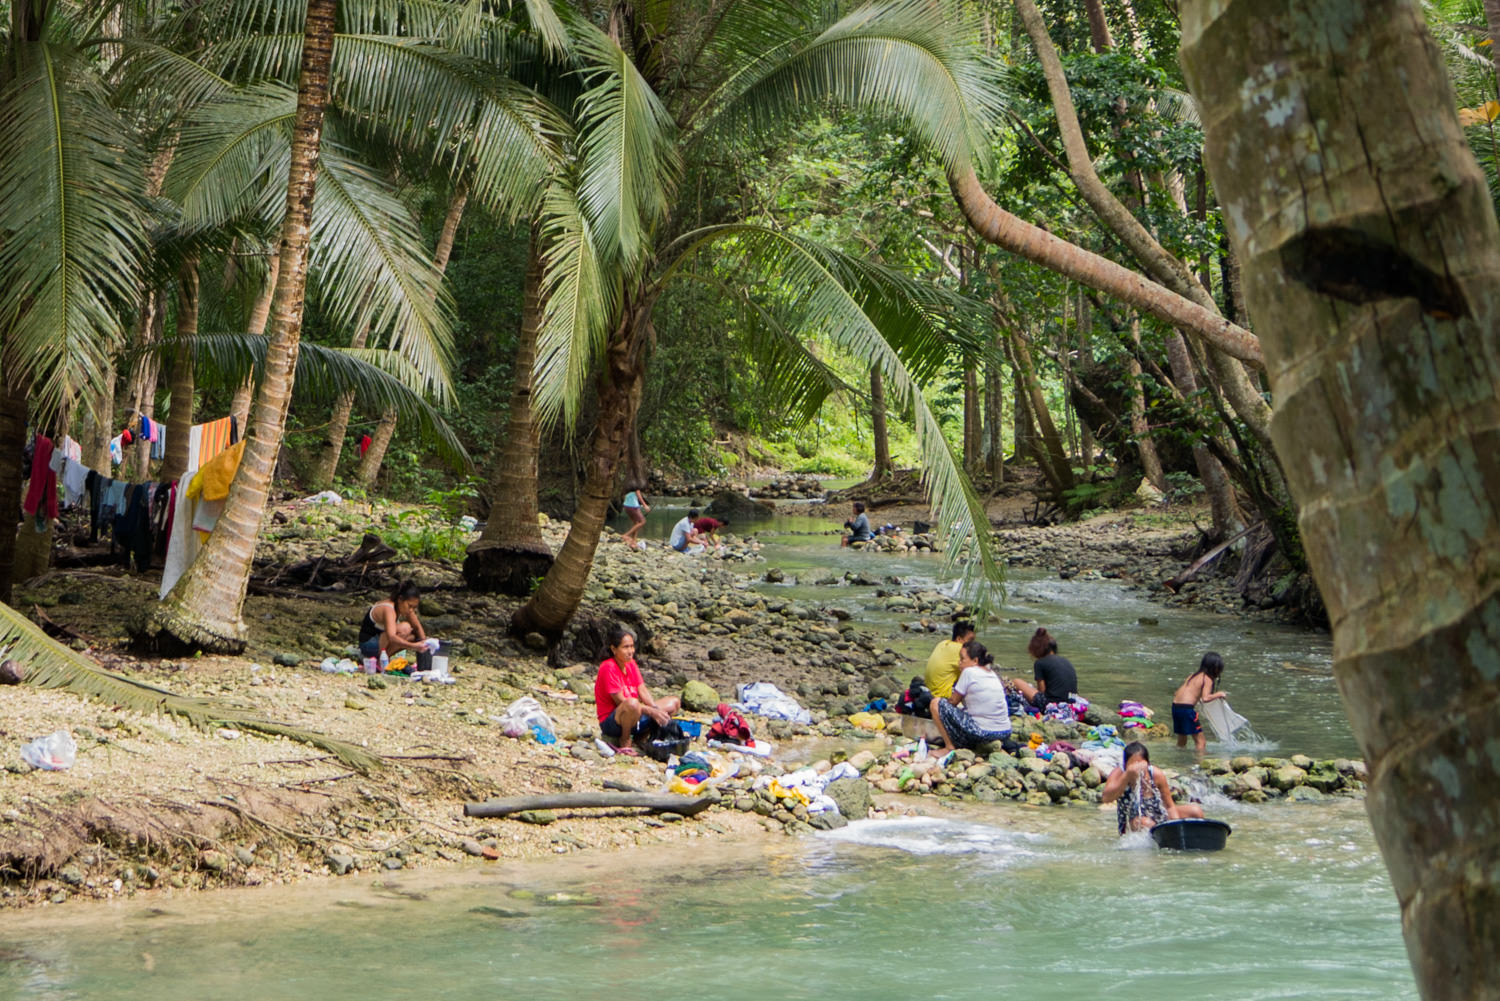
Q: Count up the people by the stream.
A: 11